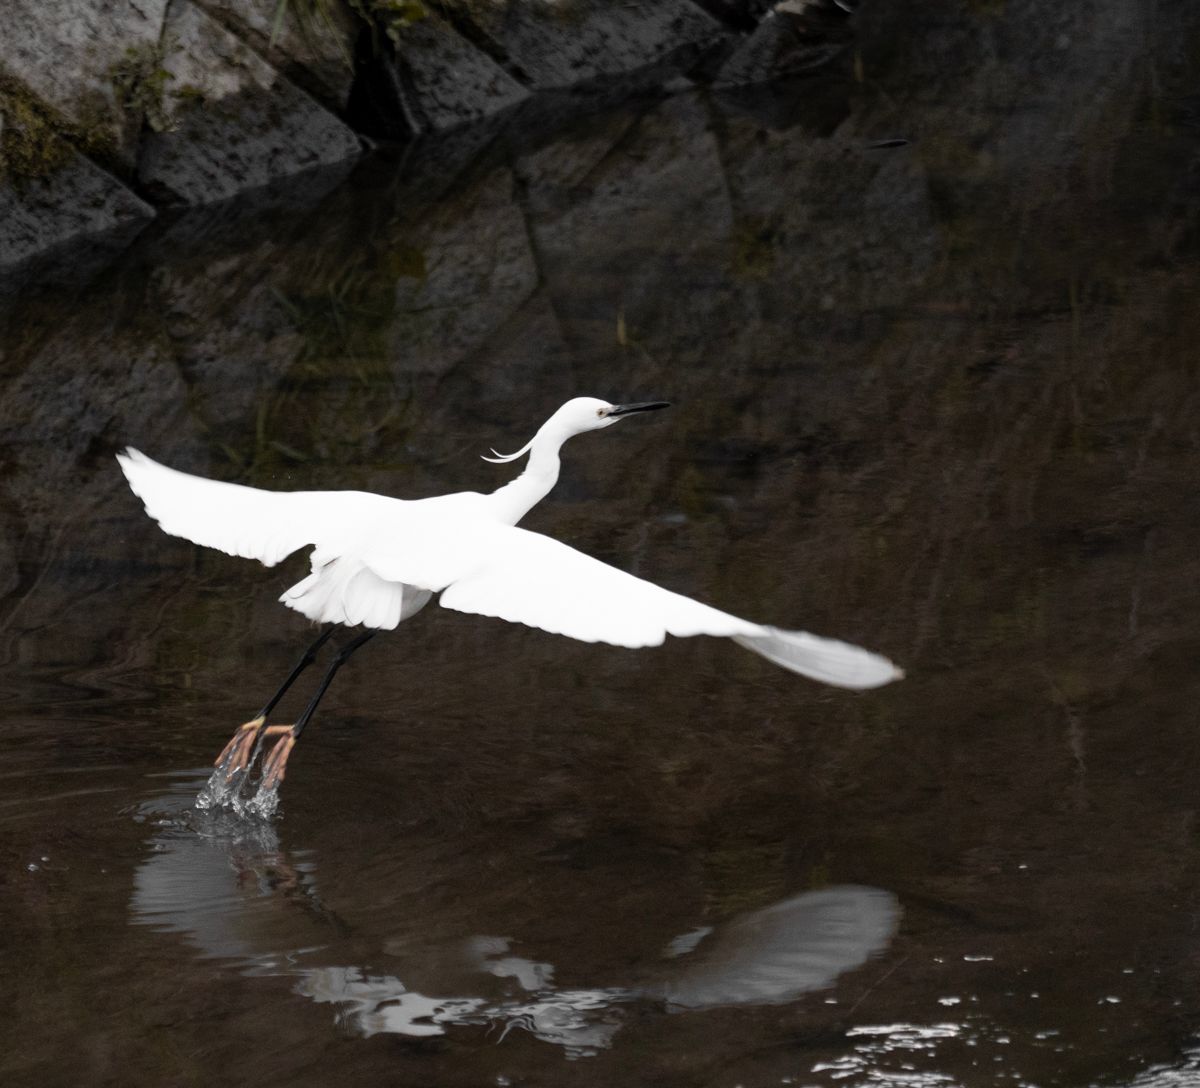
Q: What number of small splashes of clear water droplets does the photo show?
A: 2